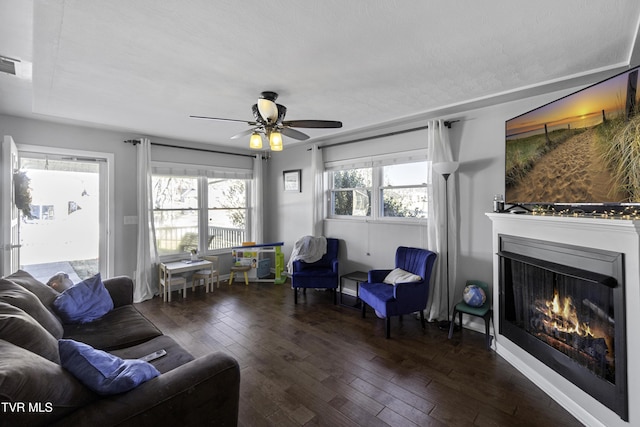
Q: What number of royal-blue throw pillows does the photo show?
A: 2